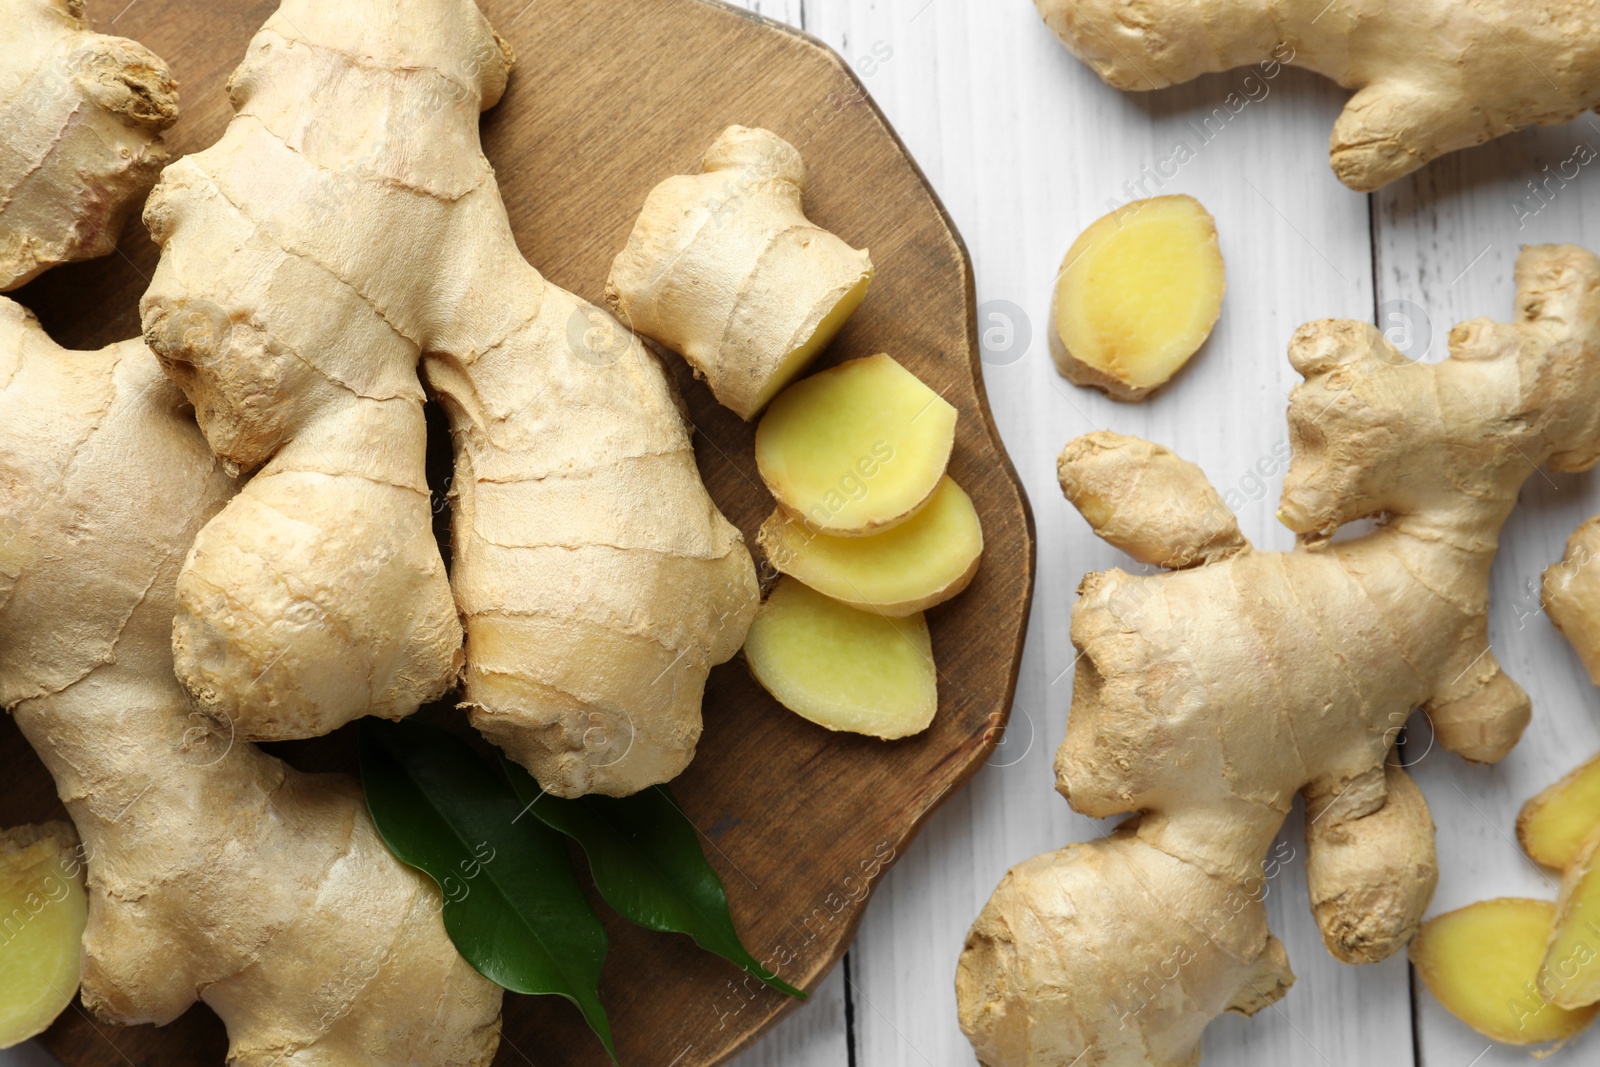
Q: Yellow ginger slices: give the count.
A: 8